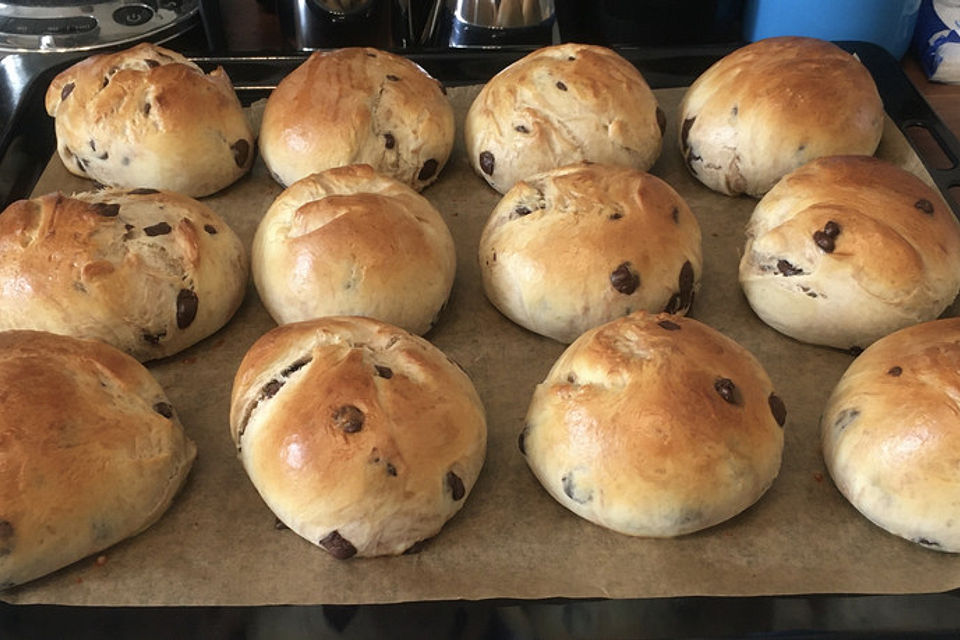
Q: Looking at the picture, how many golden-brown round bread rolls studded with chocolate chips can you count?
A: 12